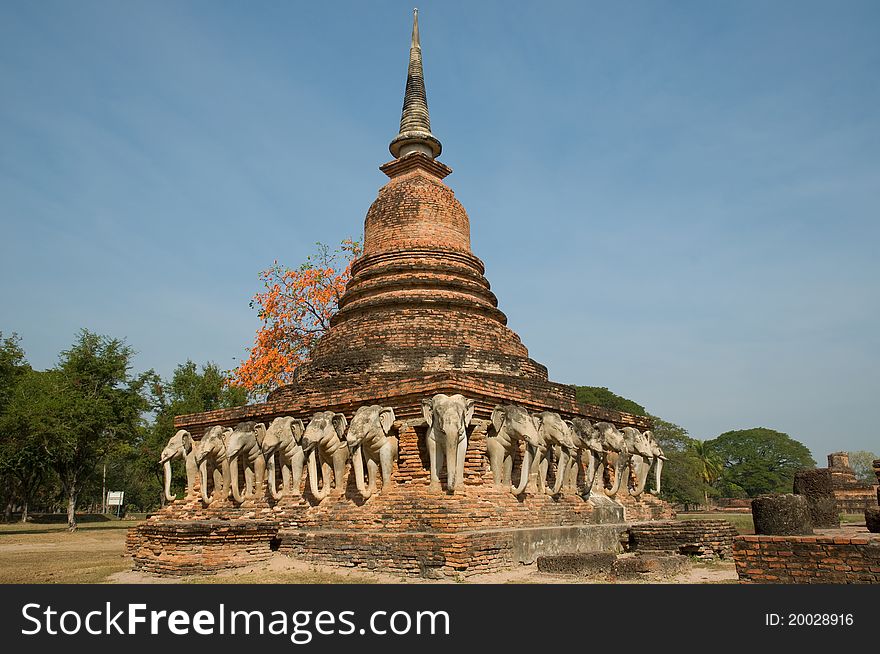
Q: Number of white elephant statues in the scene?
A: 13